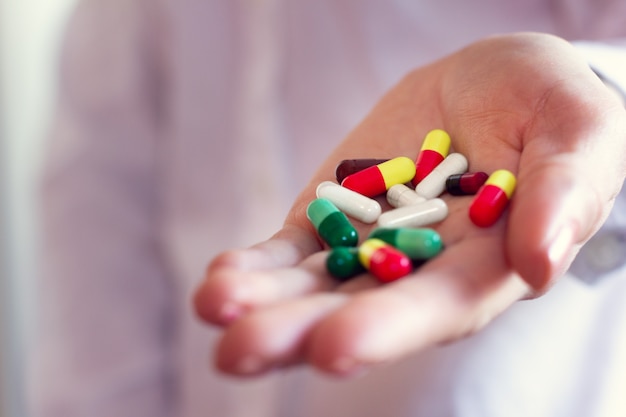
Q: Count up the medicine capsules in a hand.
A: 13